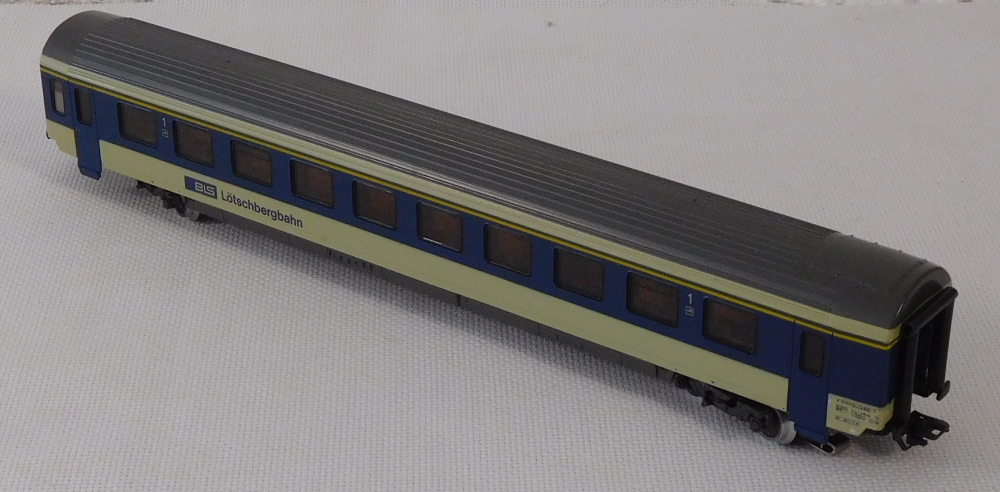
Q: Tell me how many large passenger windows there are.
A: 10